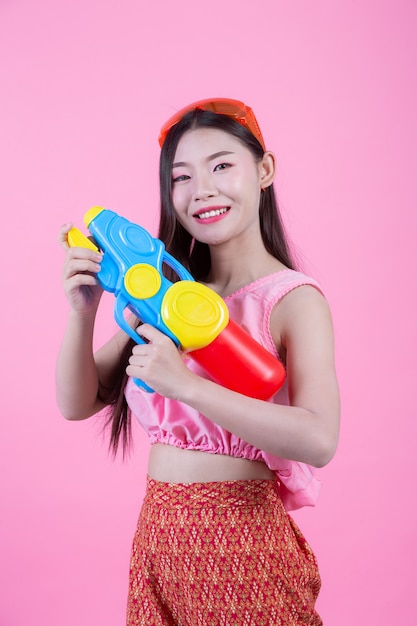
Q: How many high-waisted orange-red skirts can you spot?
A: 1